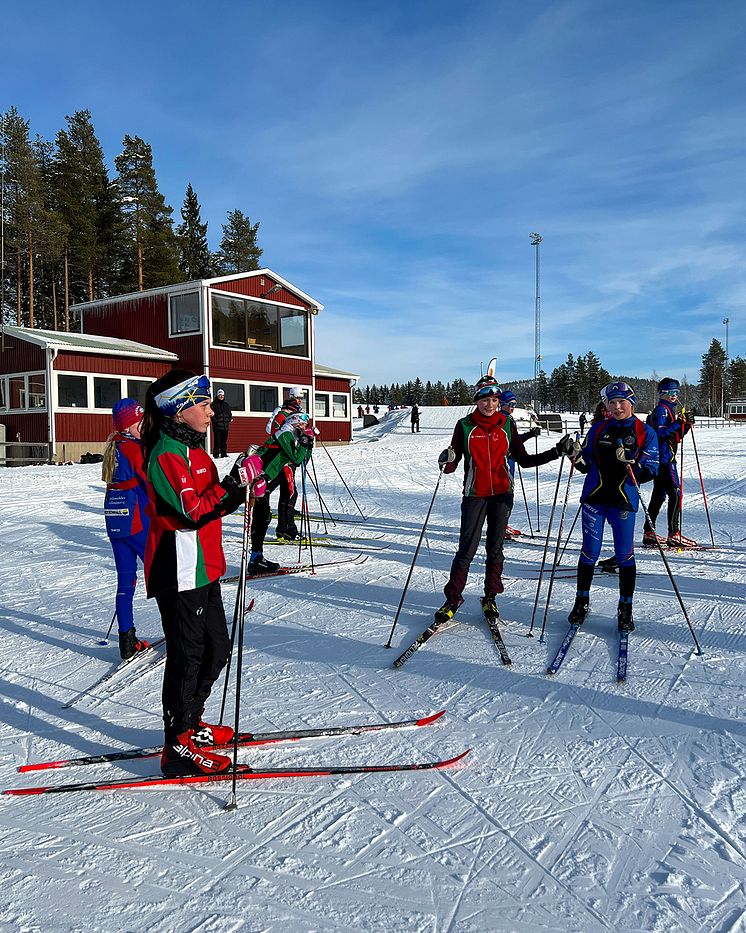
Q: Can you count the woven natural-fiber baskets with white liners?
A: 0